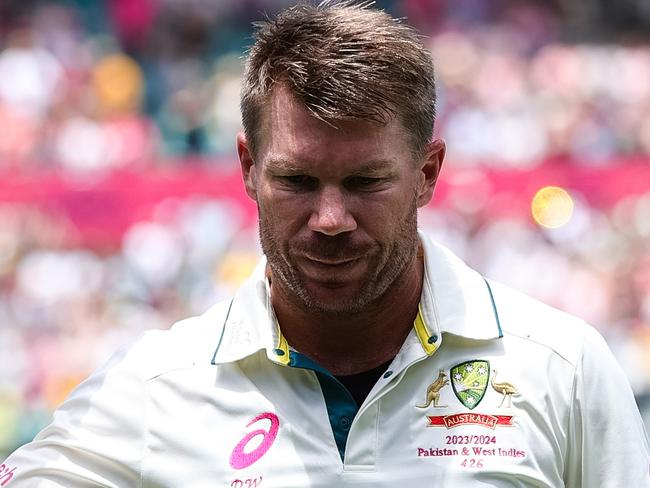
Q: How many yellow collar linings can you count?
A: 2